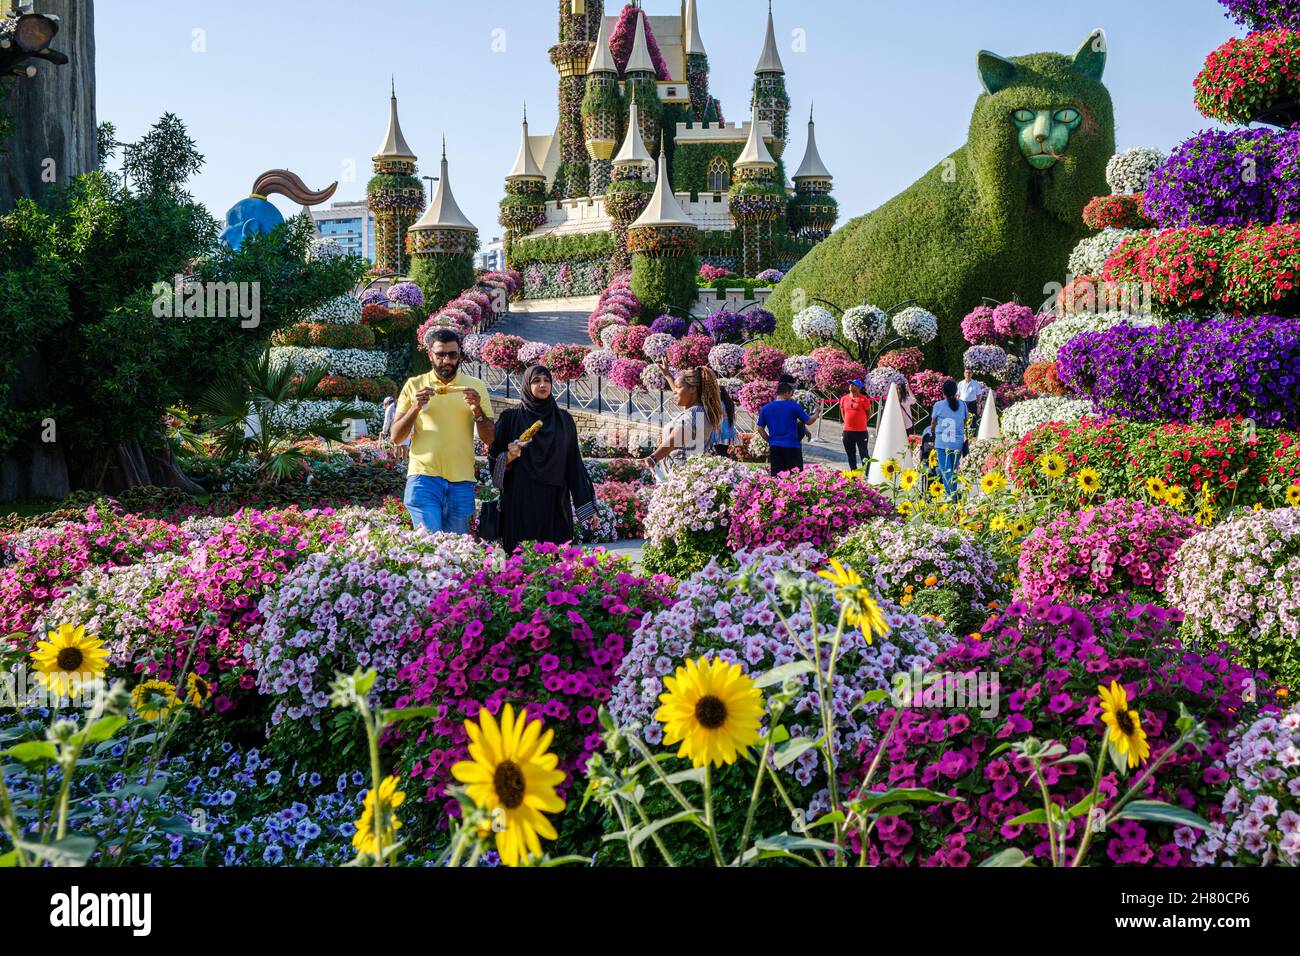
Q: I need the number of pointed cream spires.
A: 11